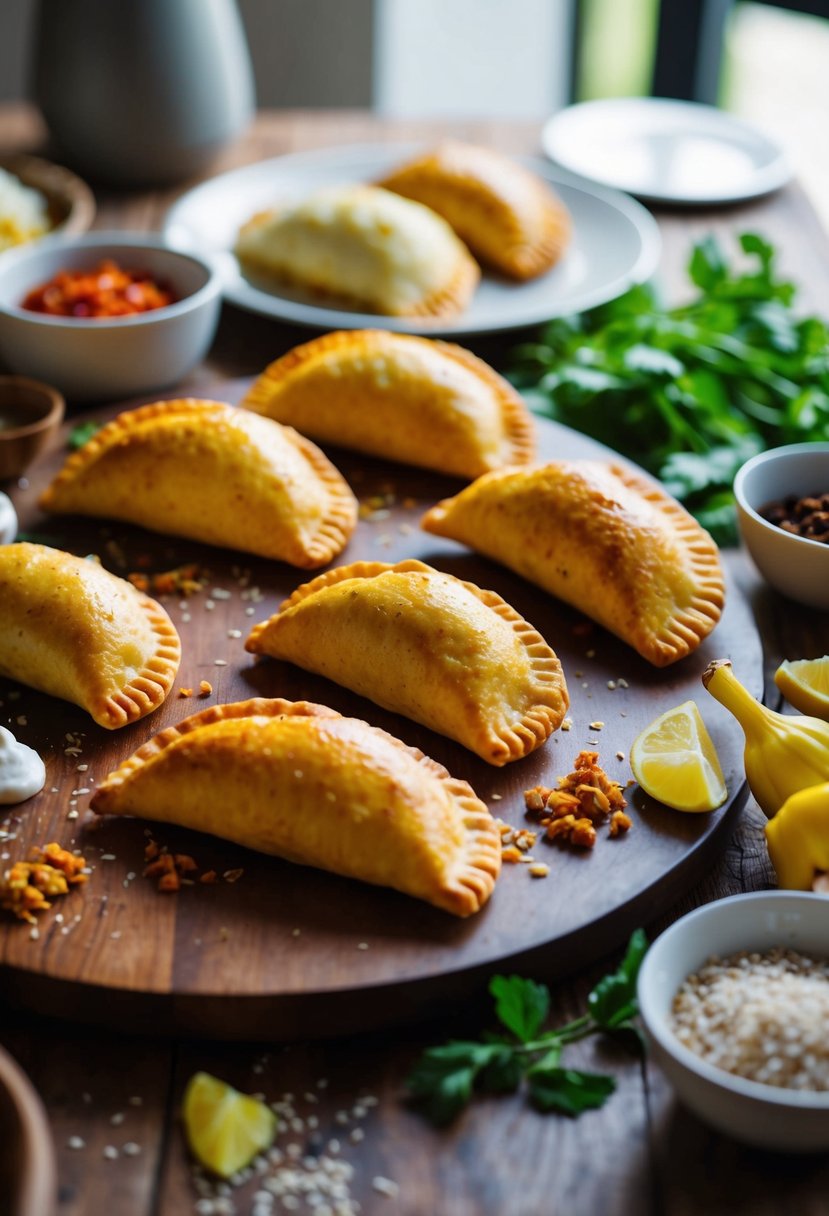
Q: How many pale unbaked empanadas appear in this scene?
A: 1